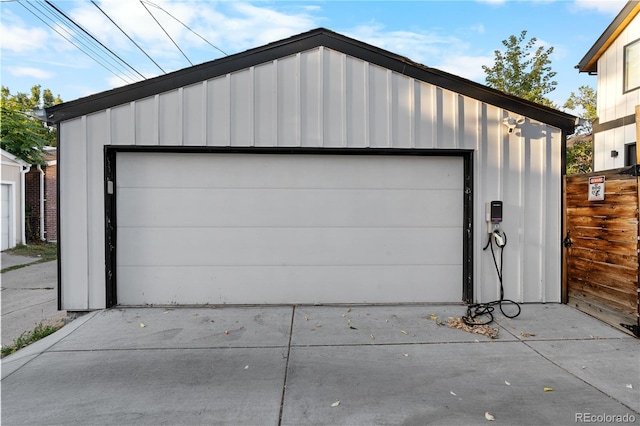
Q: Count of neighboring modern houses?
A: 1